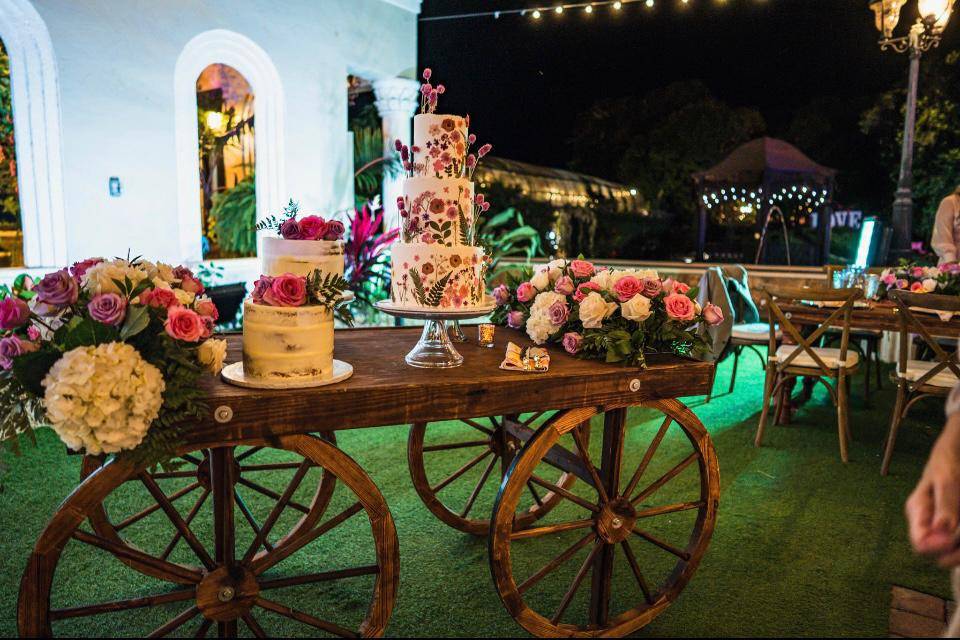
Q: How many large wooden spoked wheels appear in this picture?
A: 4